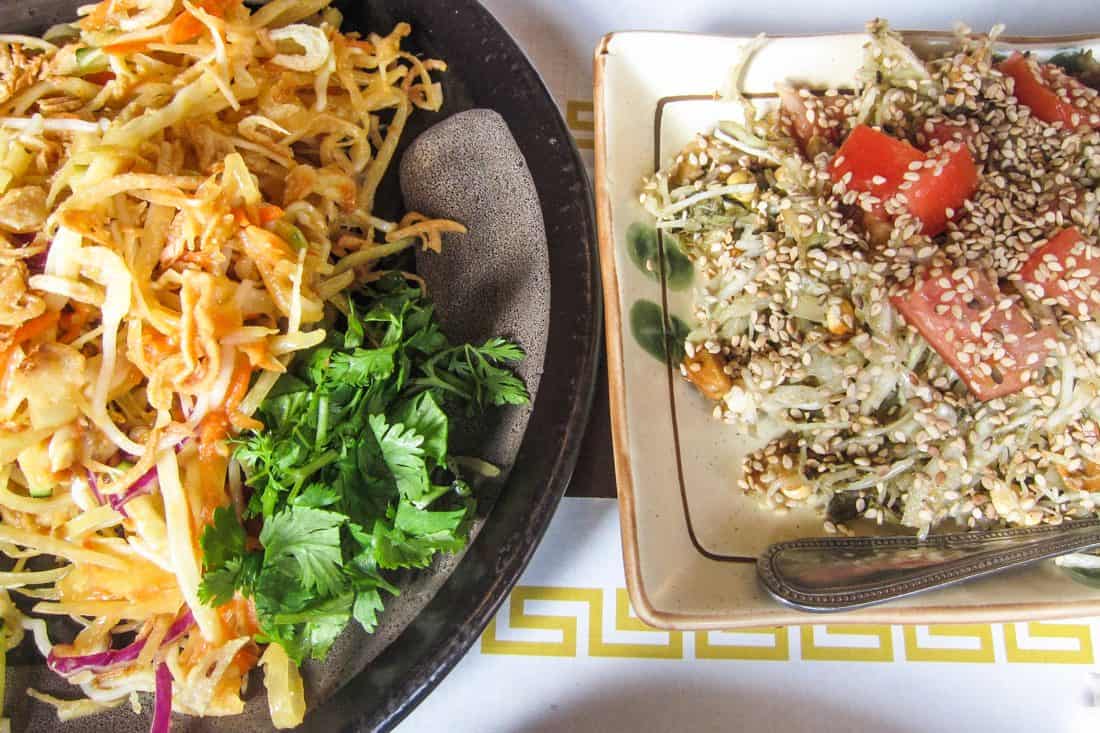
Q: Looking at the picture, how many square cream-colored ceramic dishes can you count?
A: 1